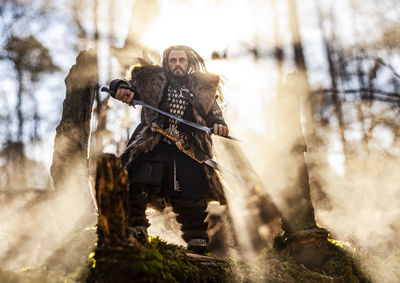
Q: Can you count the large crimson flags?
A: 0